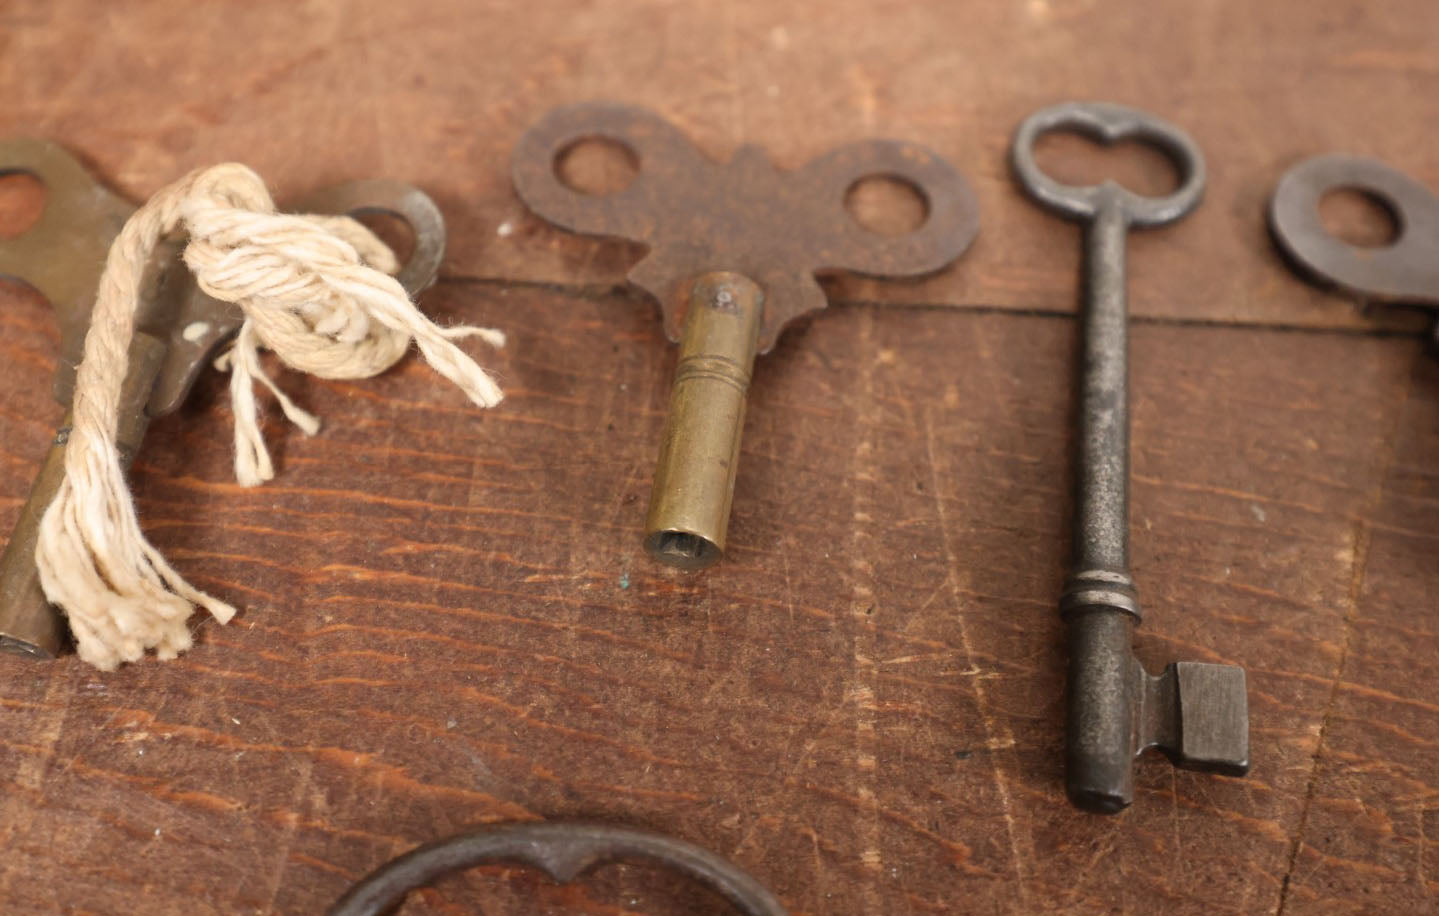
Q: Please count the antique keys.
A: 5